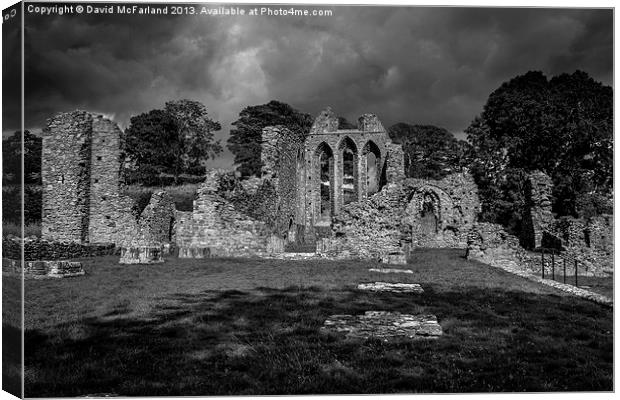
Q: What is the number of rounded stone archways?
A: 4